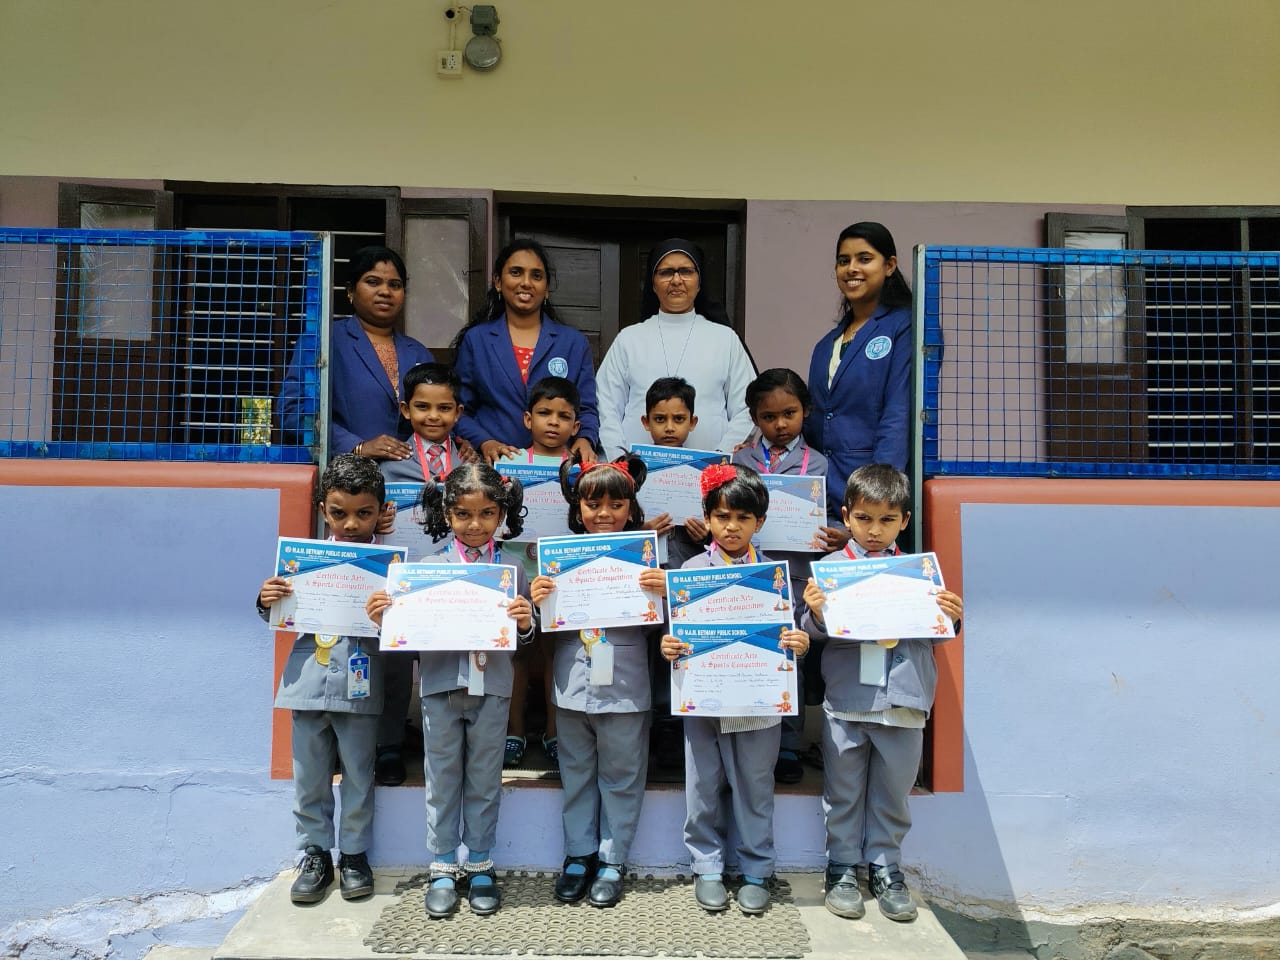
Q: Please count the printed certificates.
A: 10